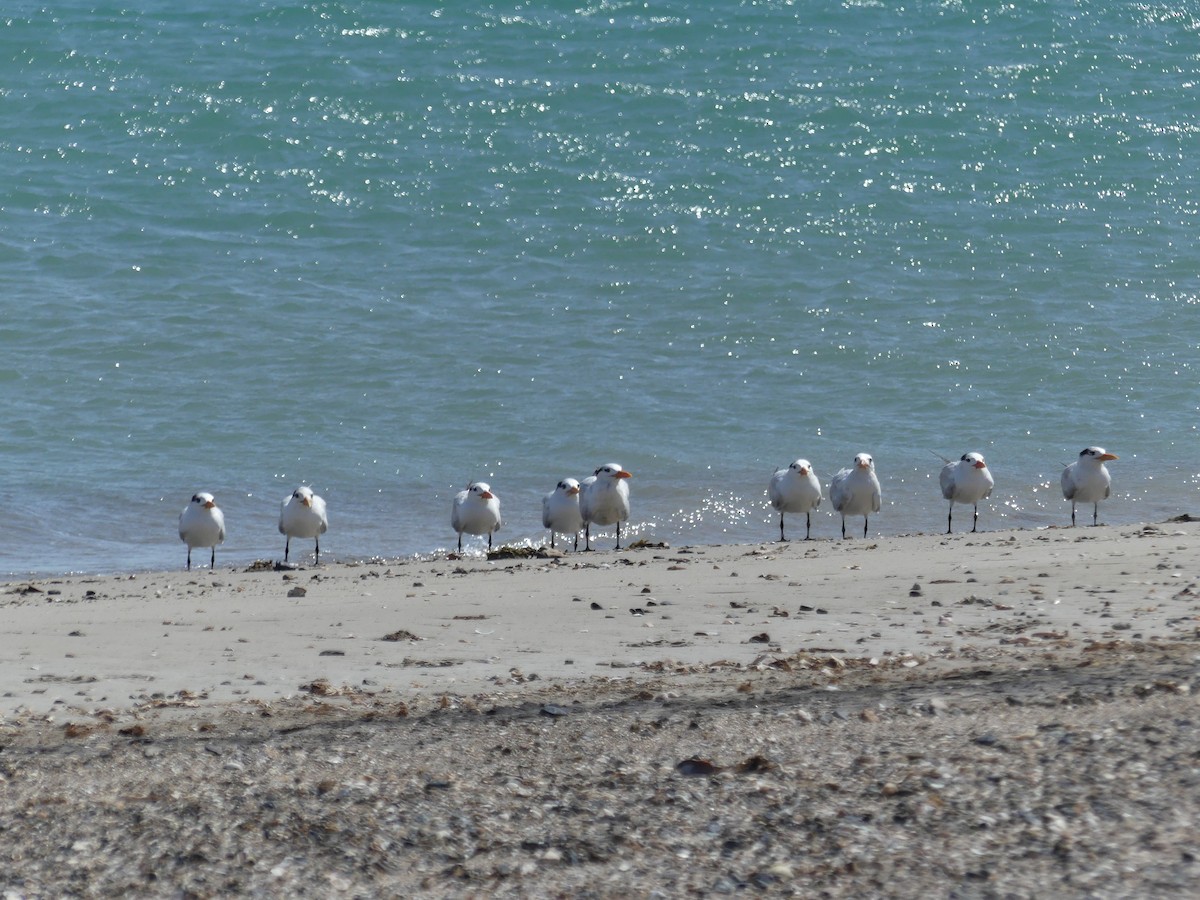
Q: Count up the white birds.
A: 9